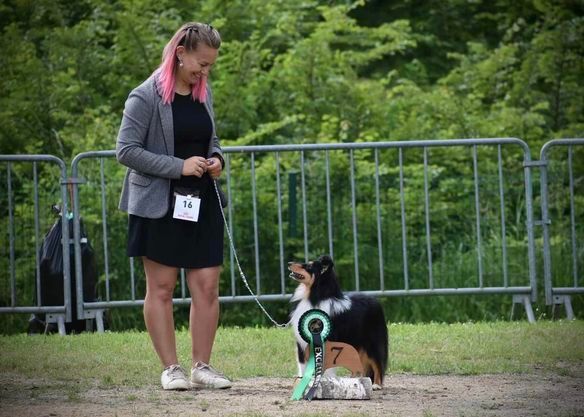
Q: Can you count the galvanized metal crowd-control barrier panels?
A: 3